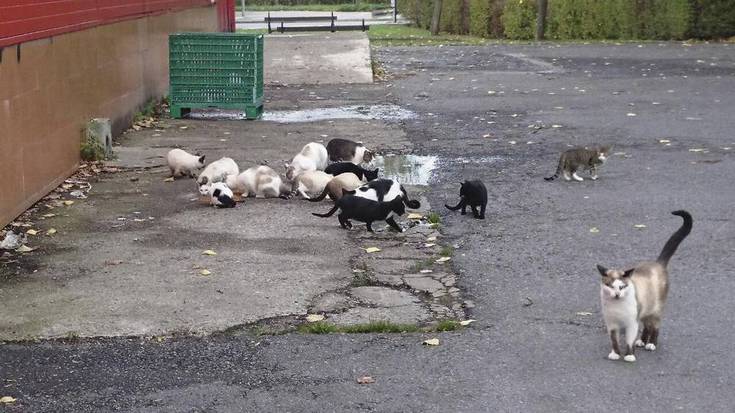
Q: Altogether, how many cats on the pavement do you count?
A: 14